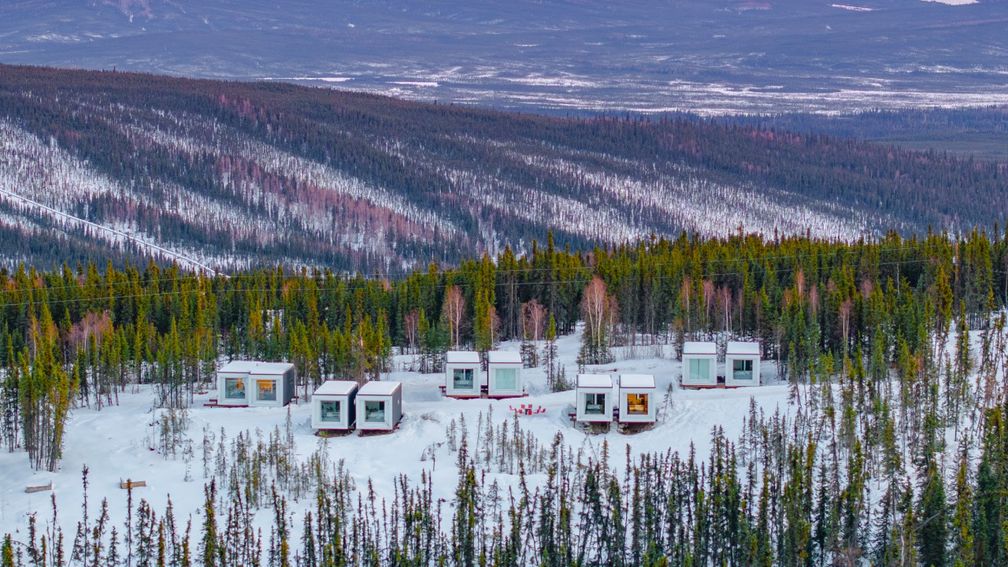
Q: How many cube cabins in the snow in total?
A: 10